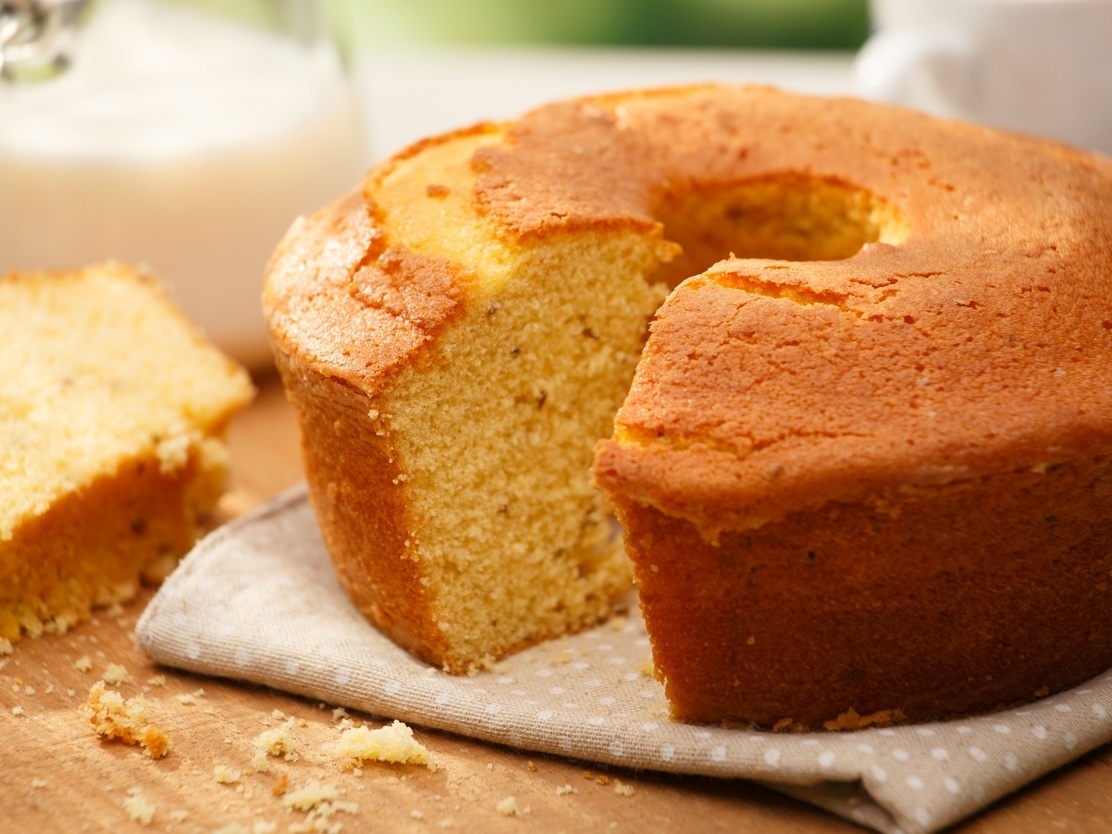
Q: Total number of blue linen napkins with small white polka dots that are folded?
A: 0